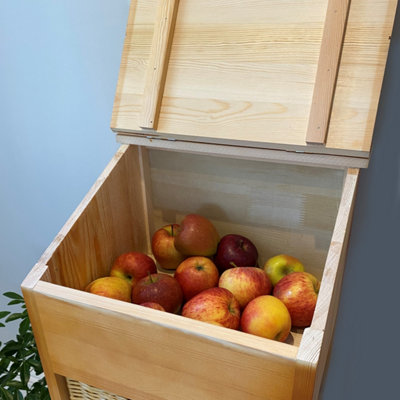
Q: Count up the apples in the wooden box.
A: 13